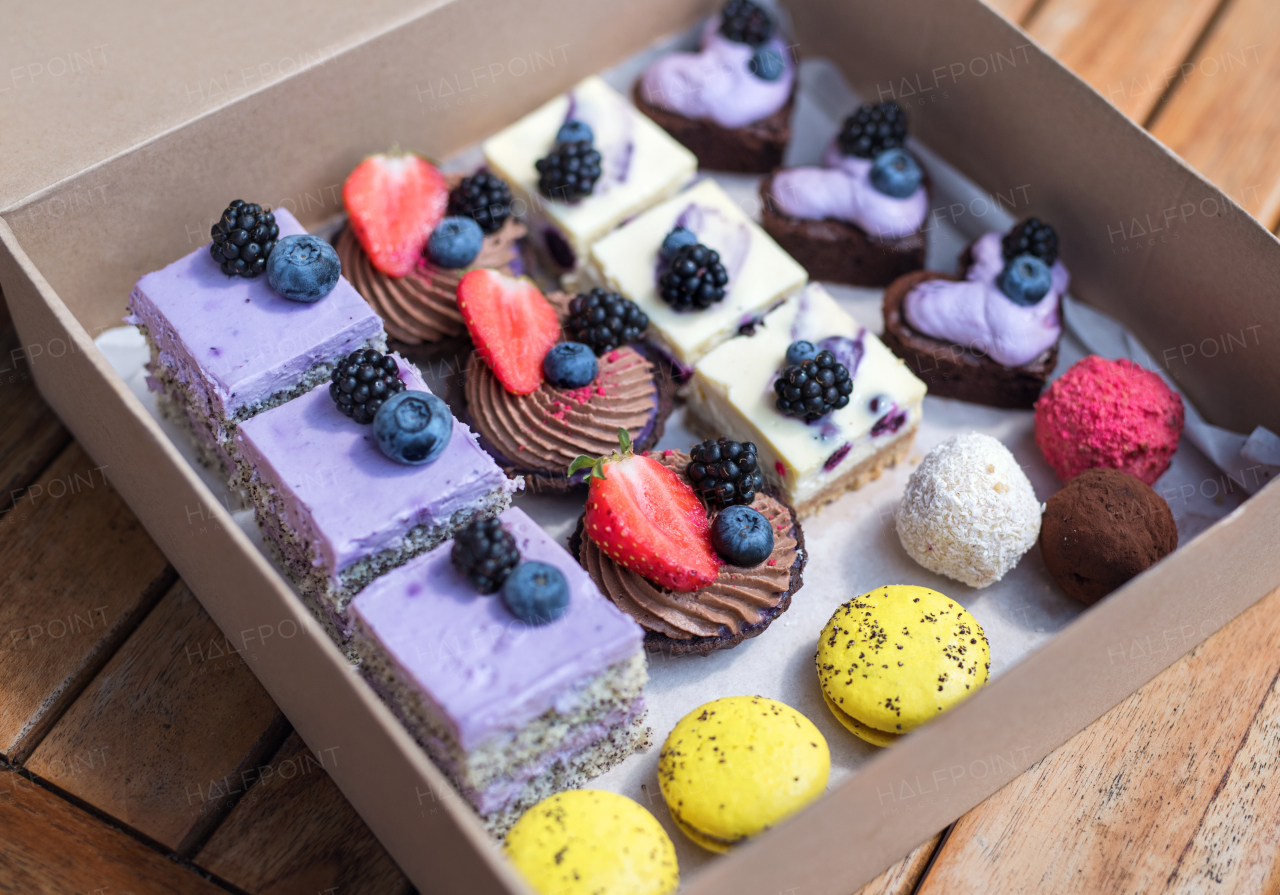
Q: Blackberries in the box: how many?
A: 12